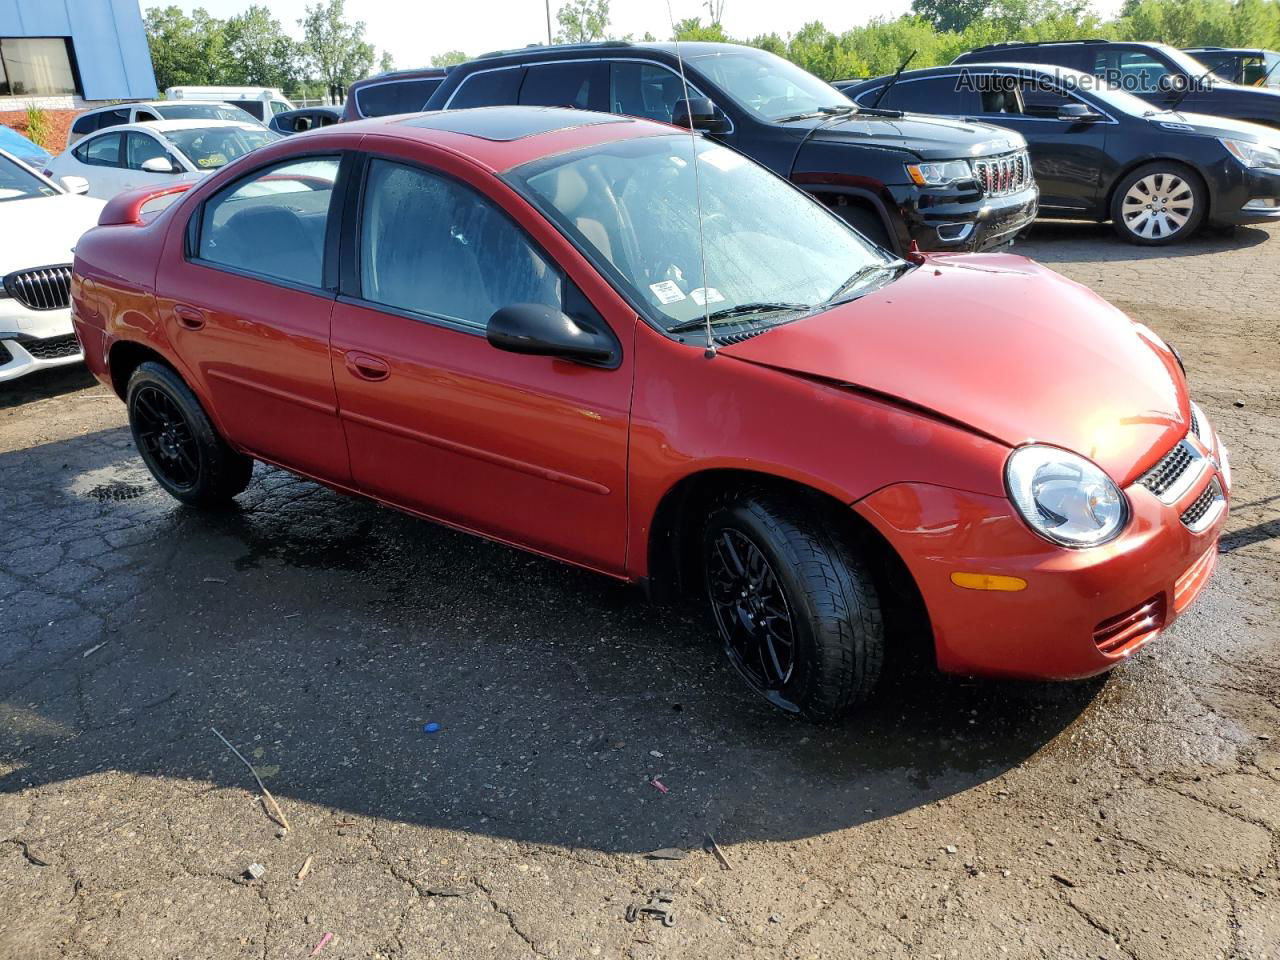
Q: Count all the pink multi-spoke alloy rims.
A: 0